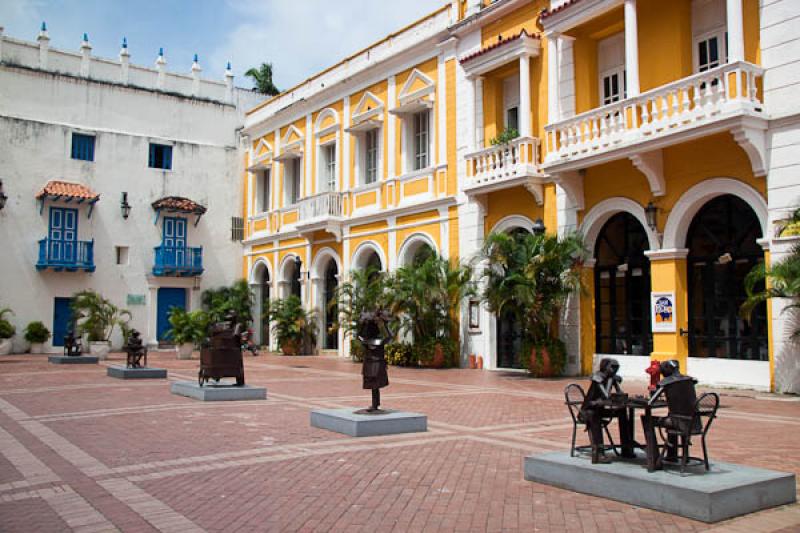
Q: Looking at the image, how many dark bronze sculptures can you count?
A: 5